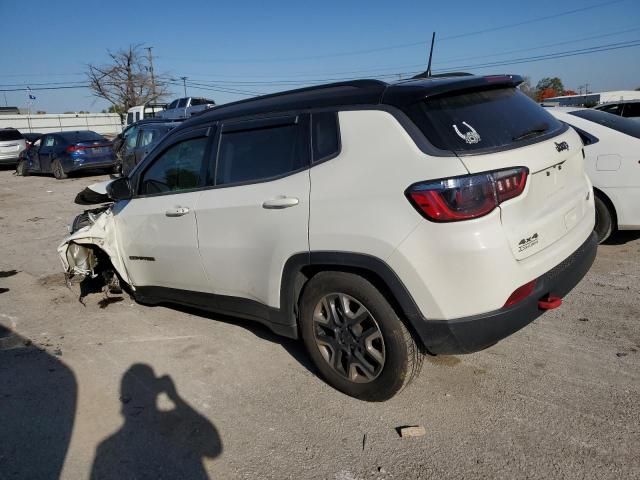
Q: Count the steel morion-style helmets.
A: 0